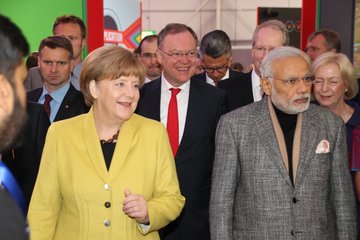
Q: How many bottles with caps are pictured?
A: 0